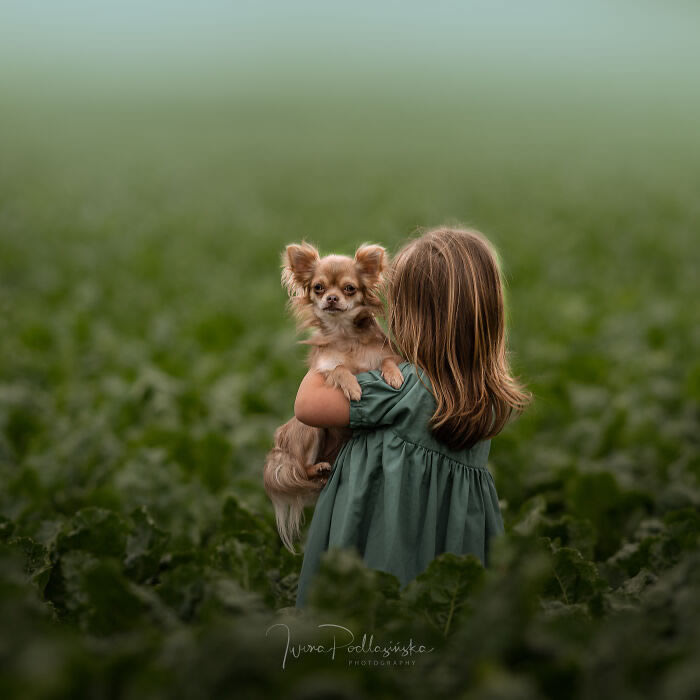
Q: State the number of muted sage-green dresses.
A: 1